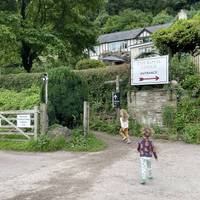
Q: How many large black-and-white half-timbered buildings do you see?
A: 1